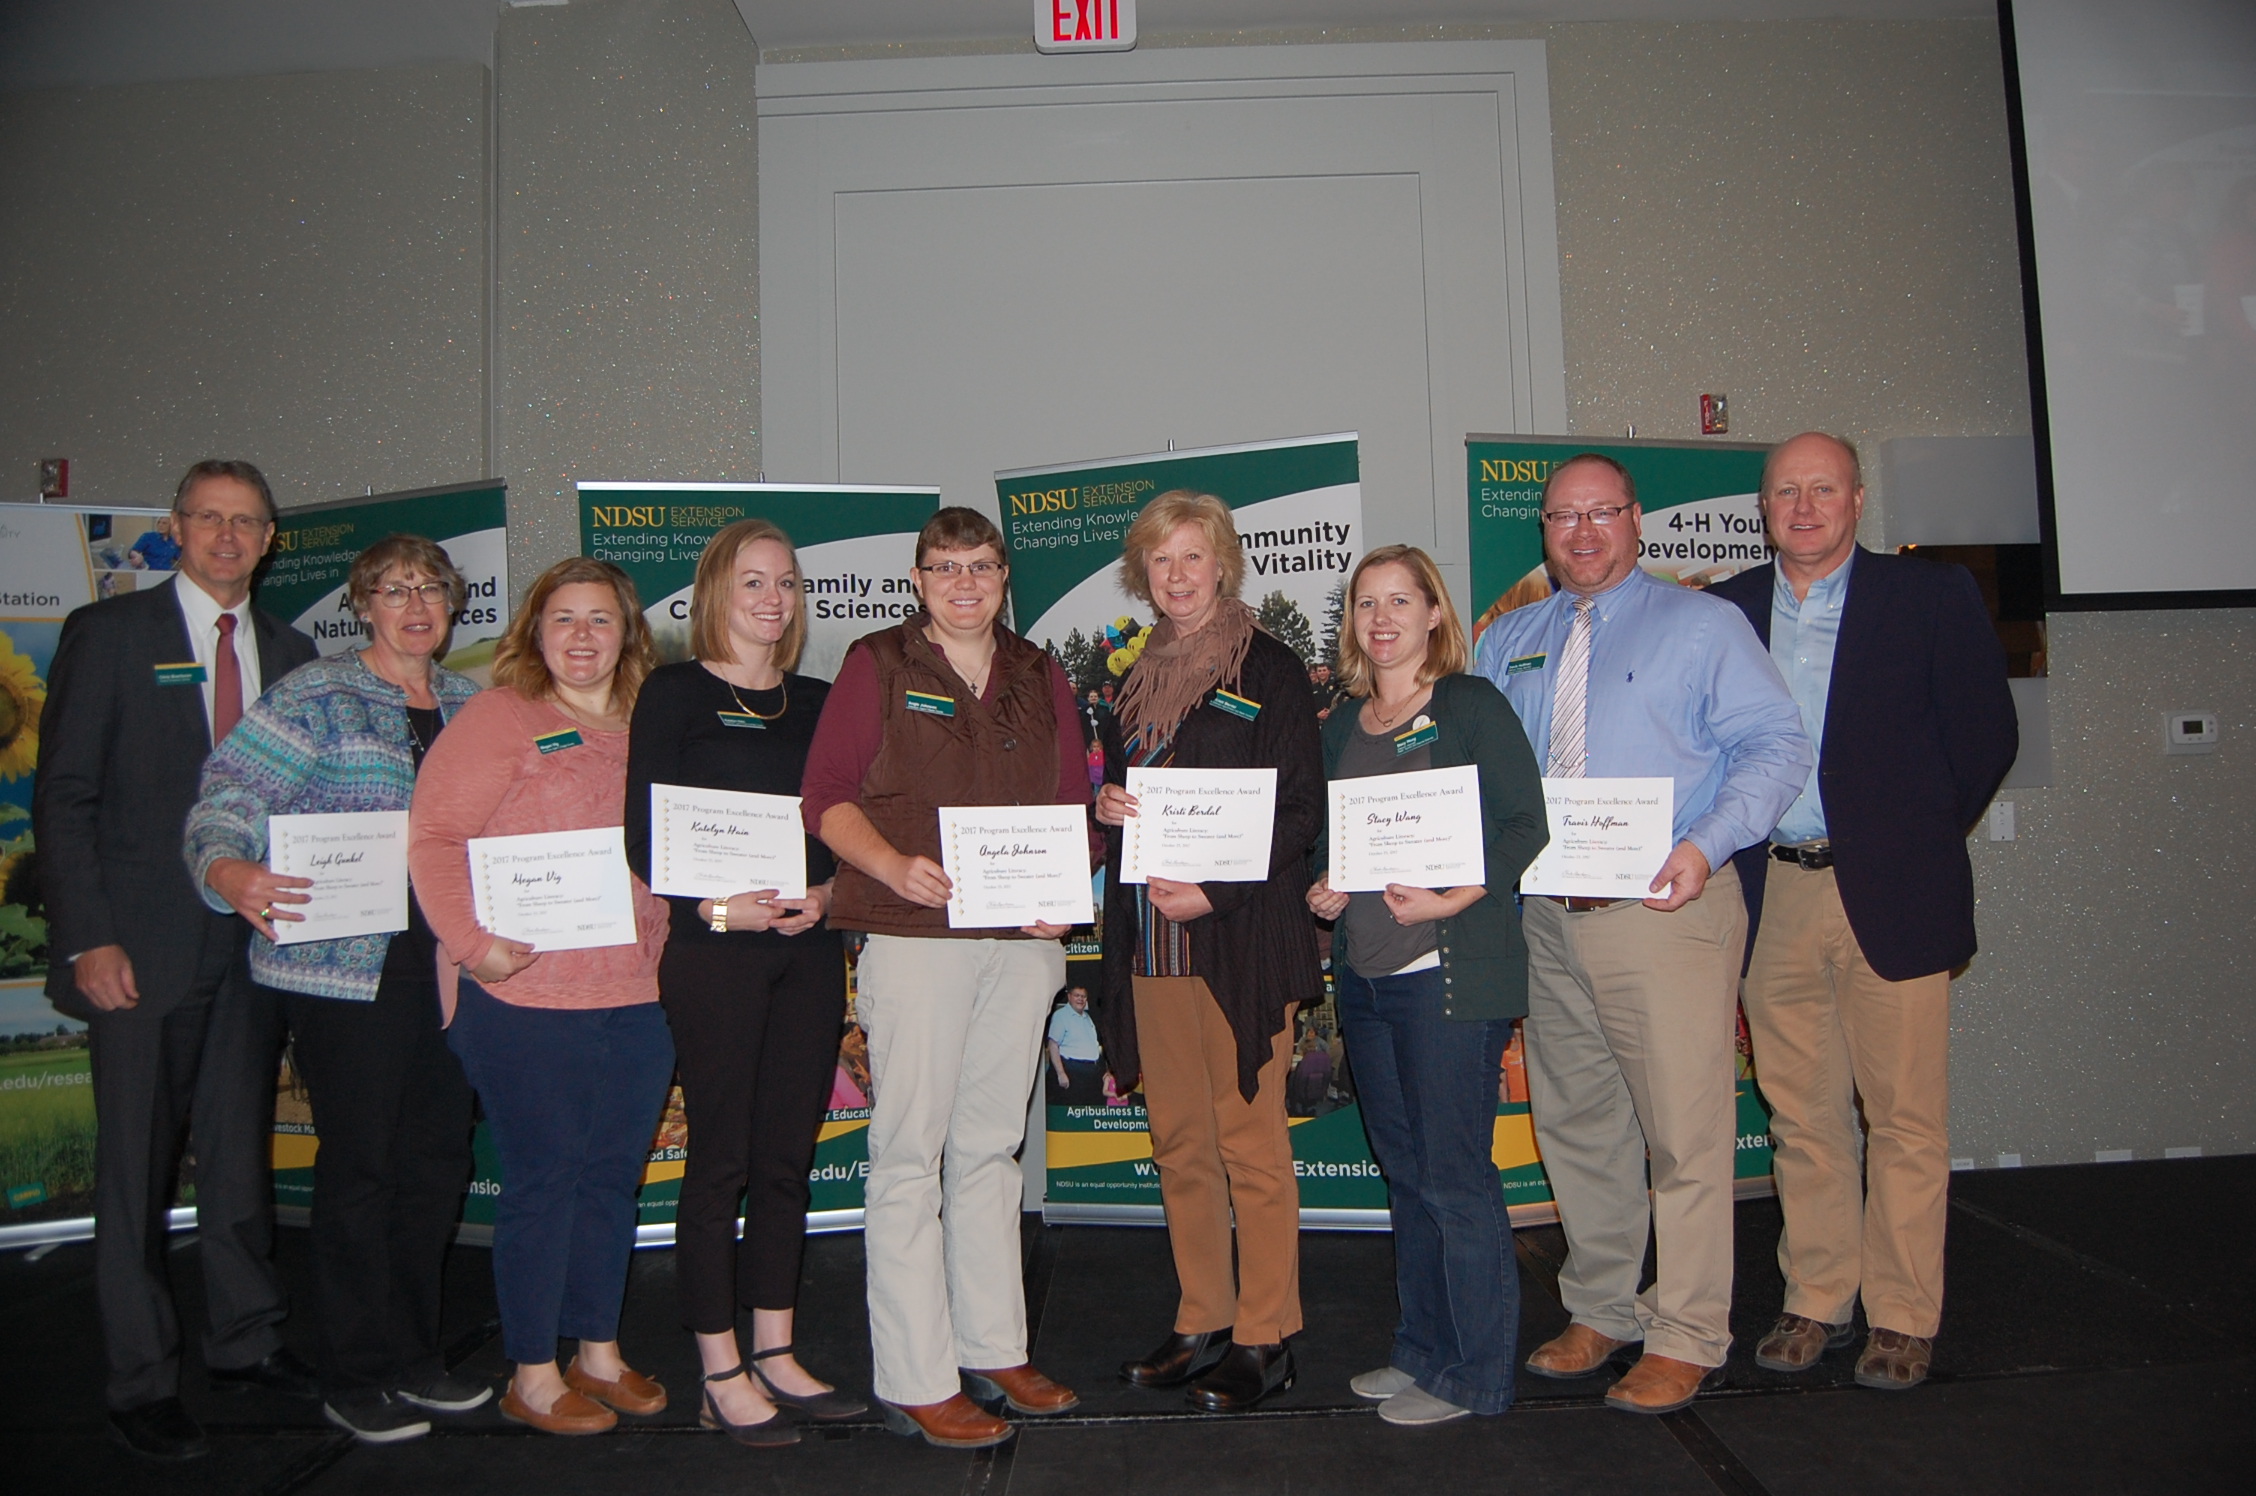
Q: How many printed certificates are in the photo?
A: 7